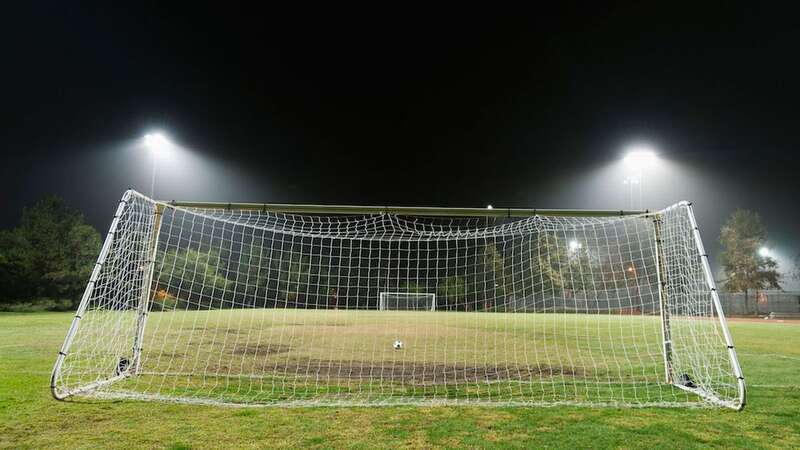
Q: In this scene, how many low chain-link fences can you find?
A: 1